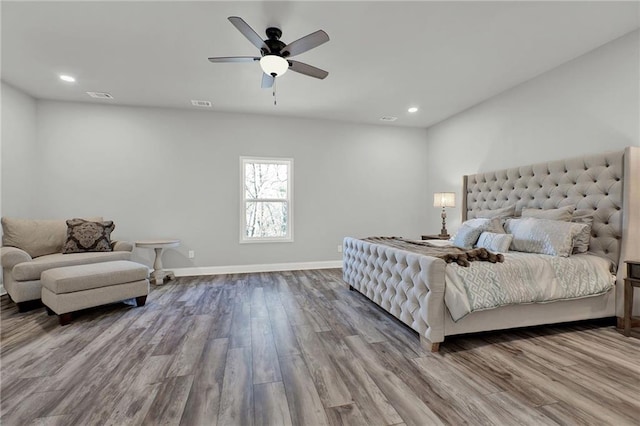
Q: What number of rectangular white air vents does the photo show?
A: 3